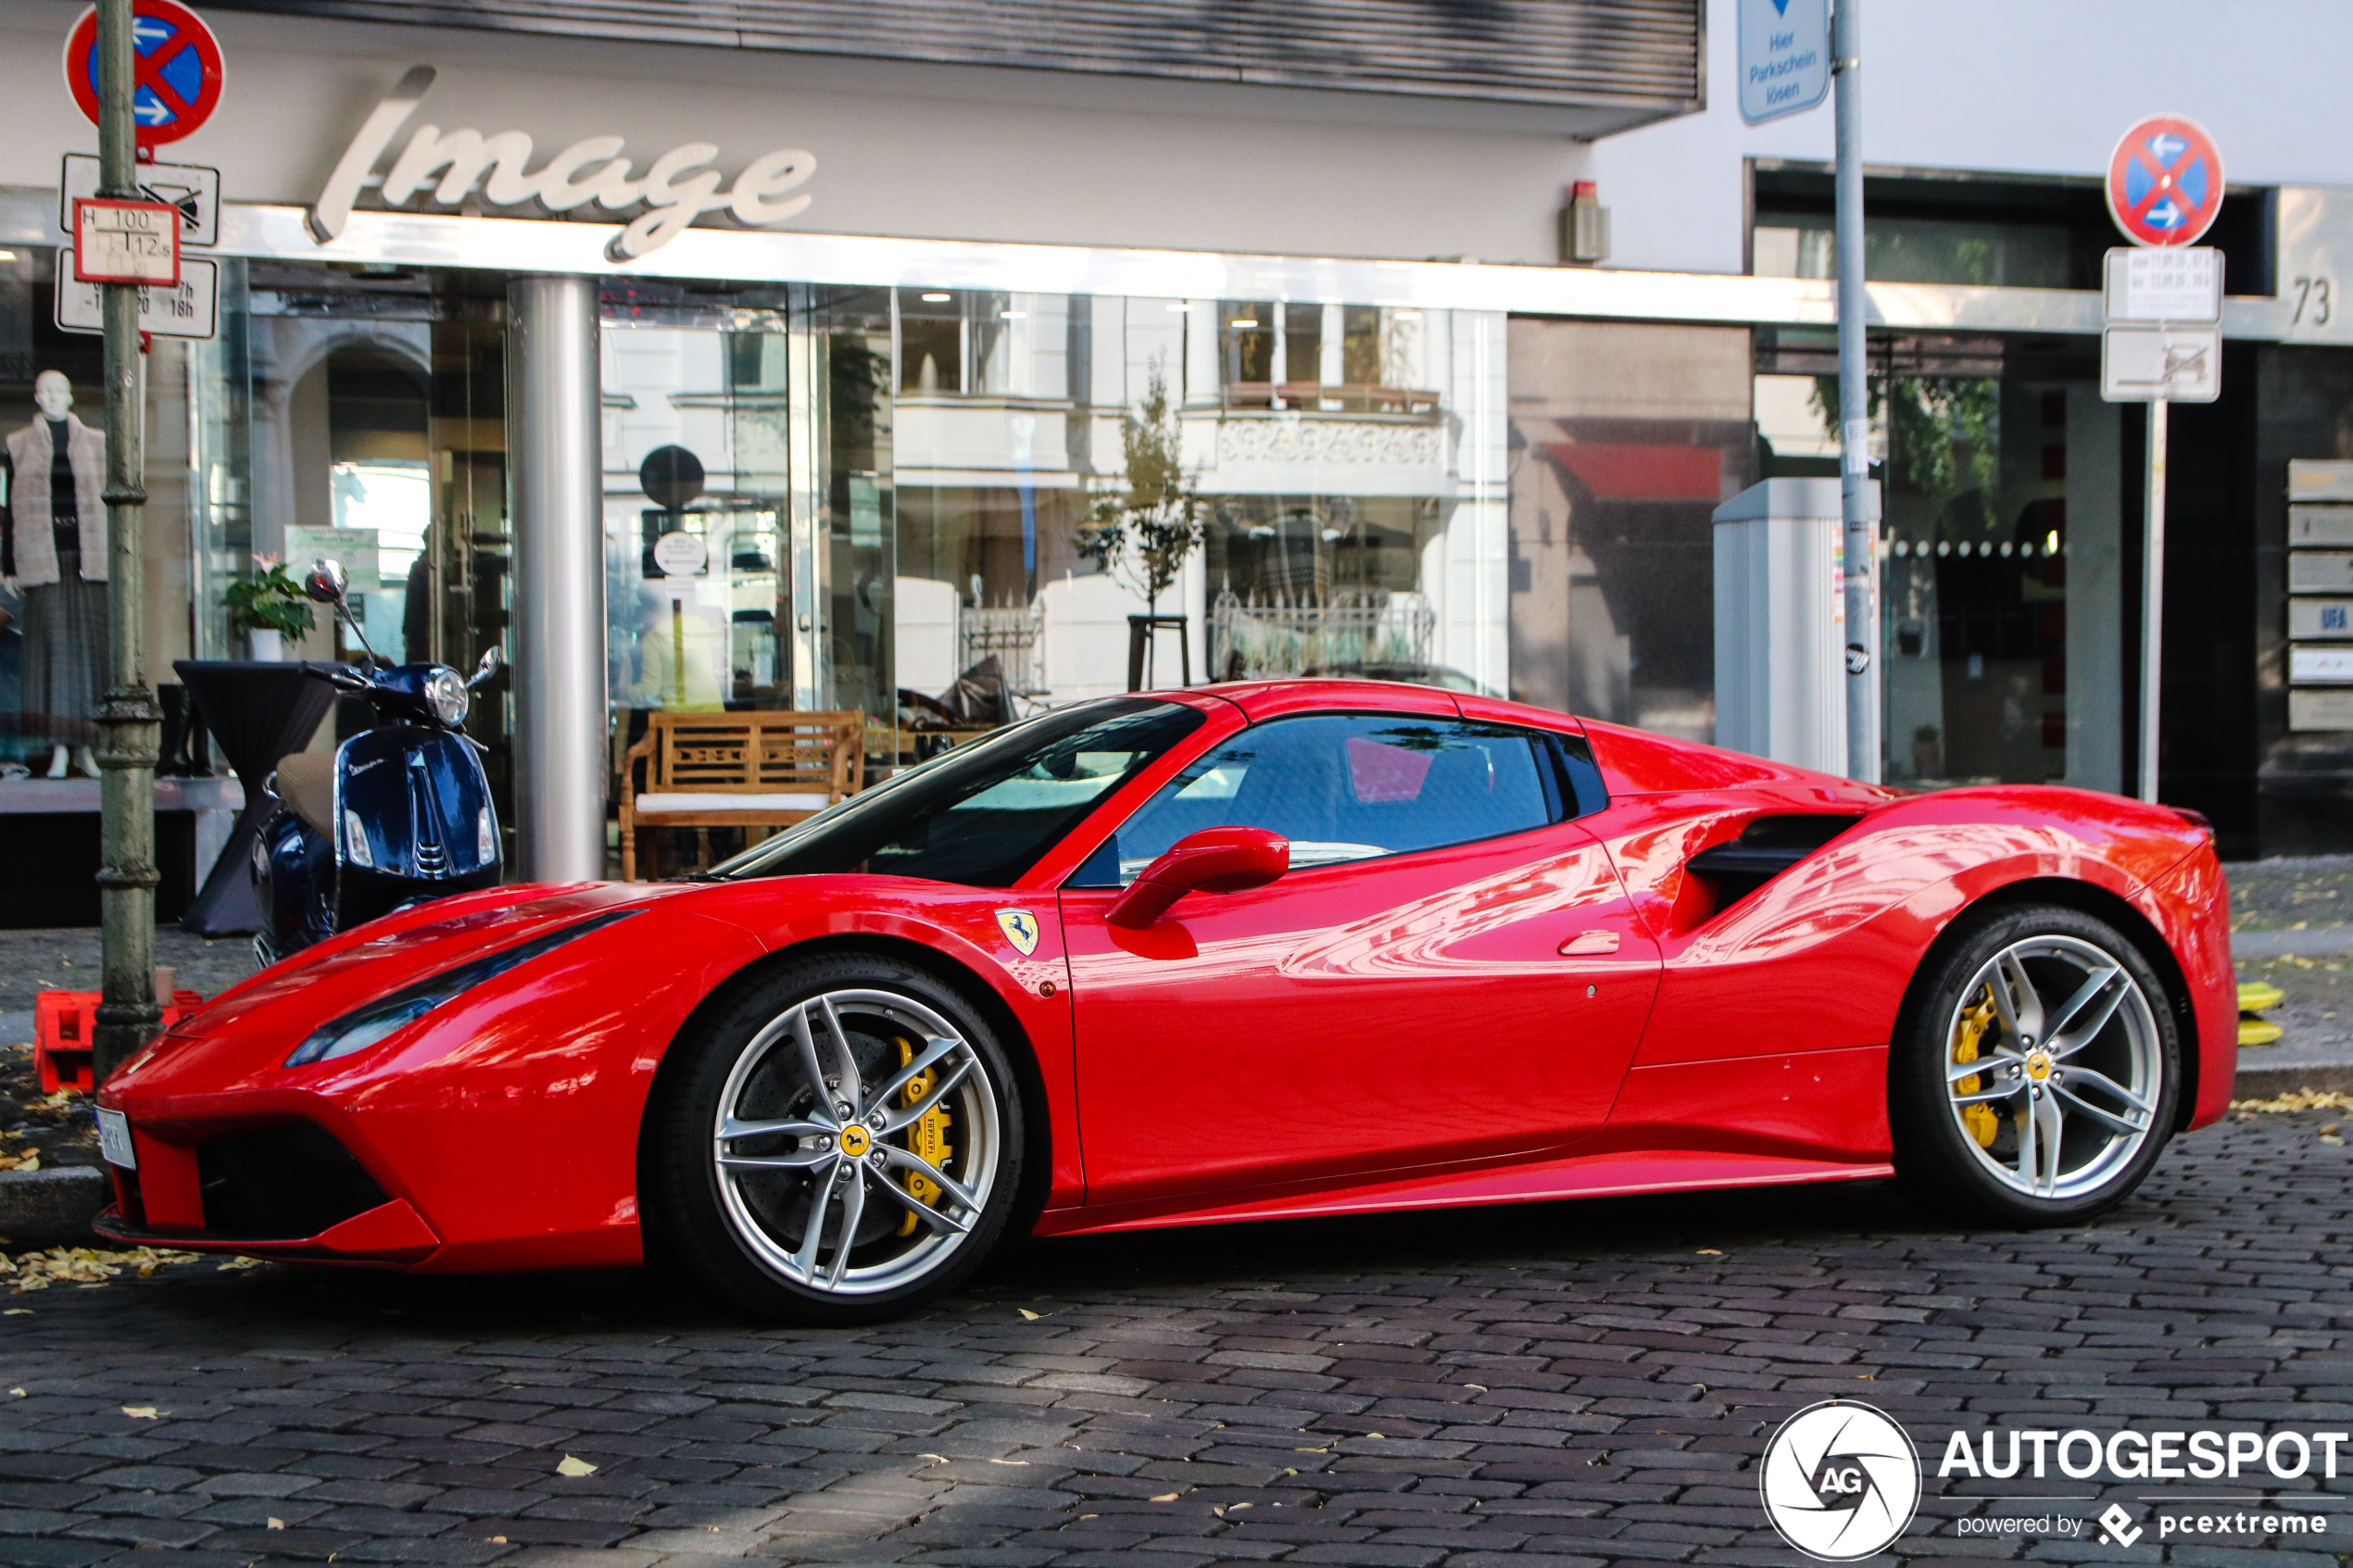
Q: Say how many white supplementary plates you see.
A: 4